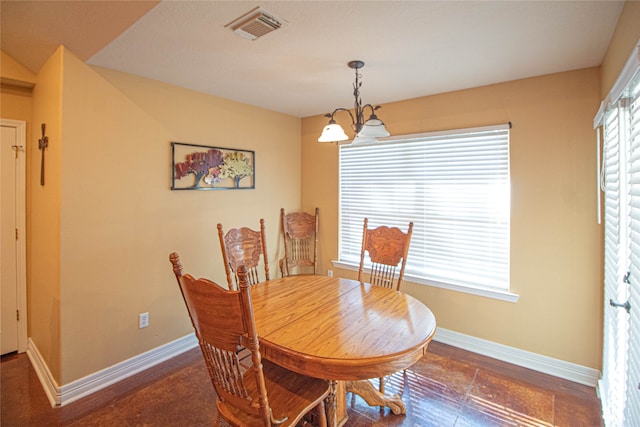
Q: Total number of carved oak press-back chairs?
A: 4